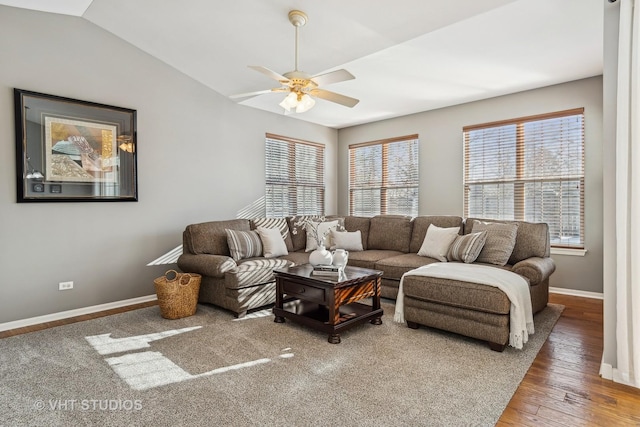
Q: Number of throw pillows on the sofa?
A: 7